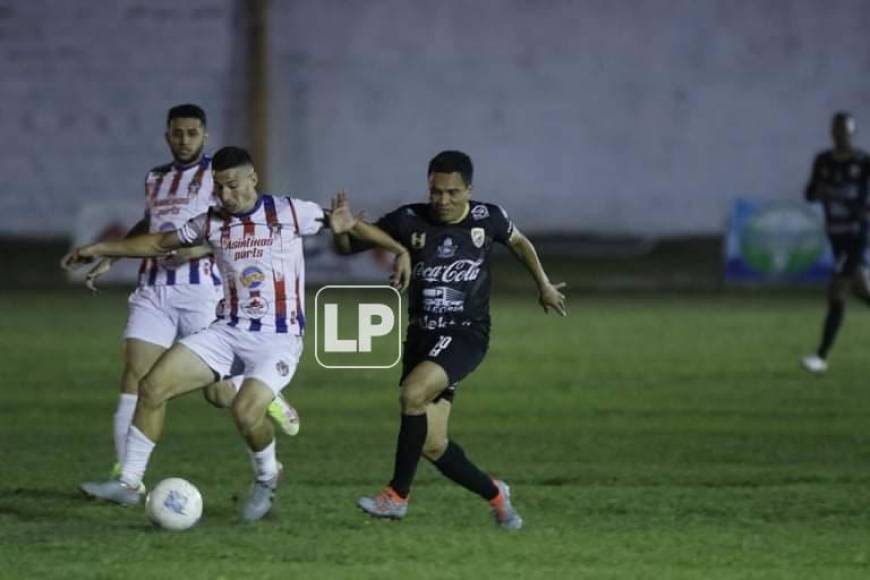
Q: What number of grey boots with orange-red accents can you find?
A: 2